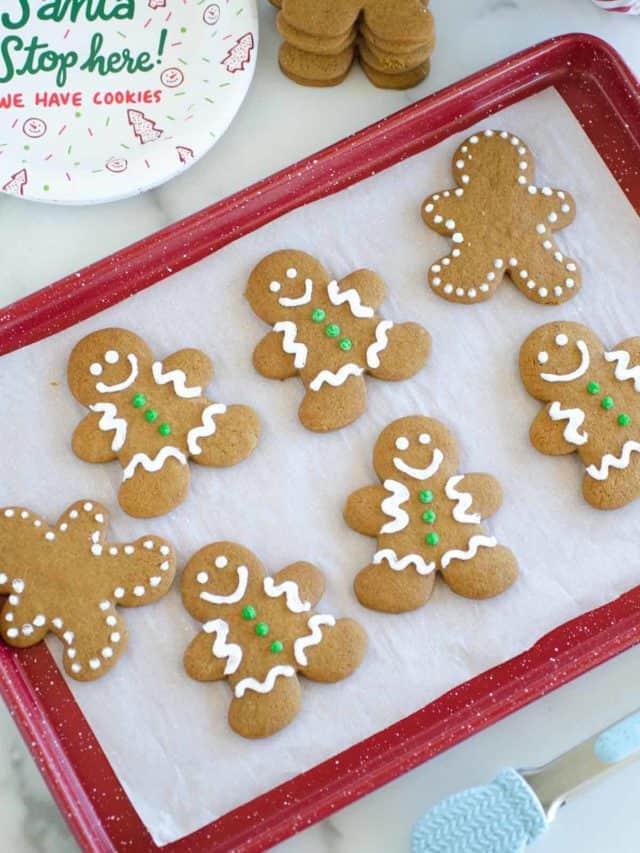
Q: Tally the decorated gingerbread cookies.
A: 7